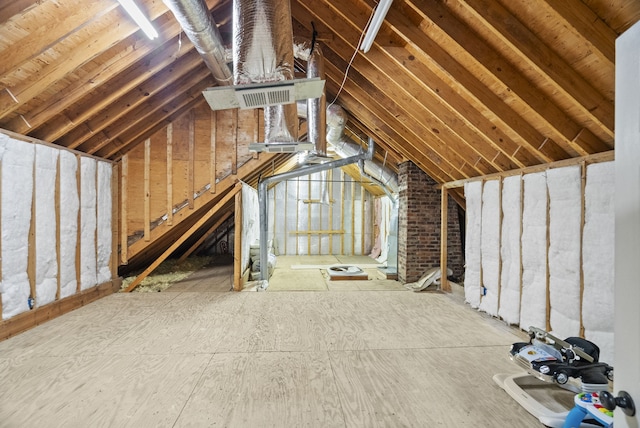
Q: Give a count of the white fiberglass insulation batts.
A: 11